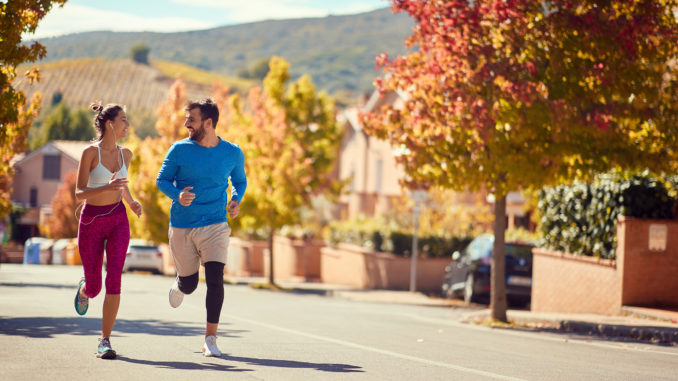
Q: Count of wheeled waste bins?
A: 4